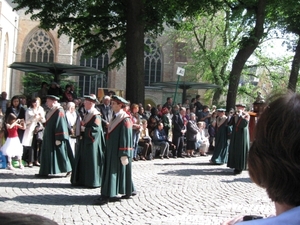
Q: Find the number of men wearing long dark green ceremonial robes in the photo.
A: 5